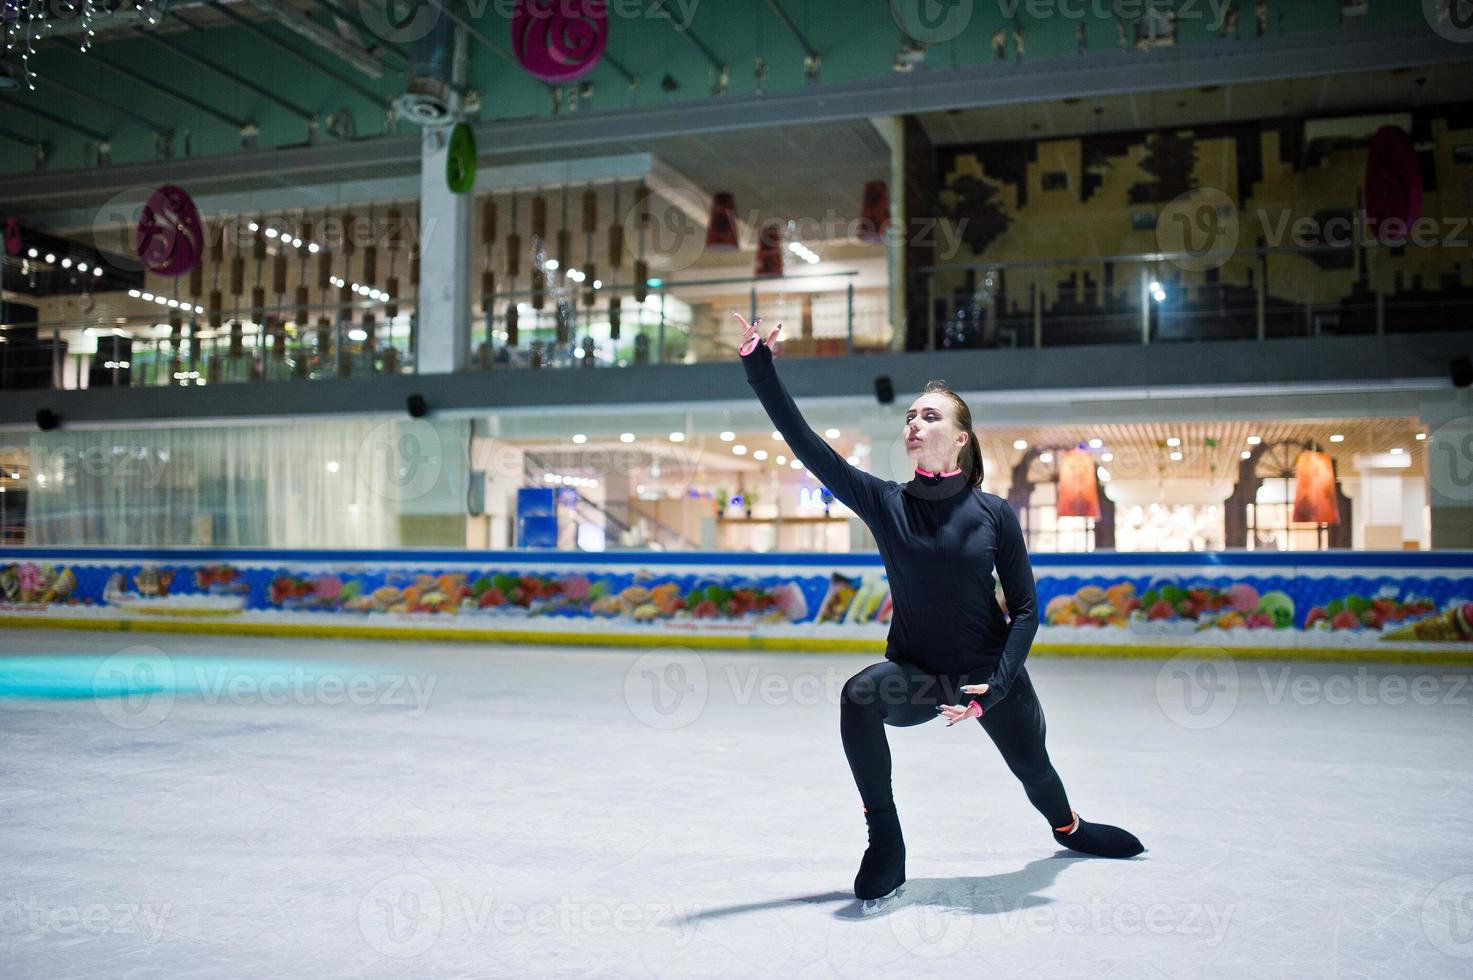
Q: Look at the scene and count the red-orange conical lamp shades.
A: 5